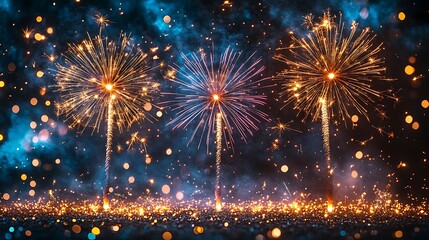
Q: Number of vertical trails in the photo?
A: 3